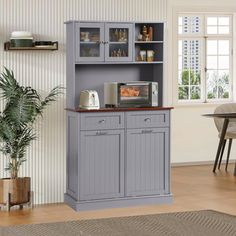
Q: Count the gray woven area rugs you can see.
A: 1